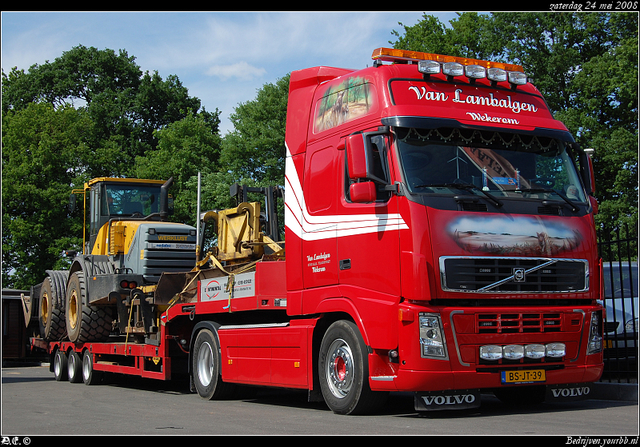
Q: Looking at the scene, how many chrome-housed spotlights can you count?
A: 9